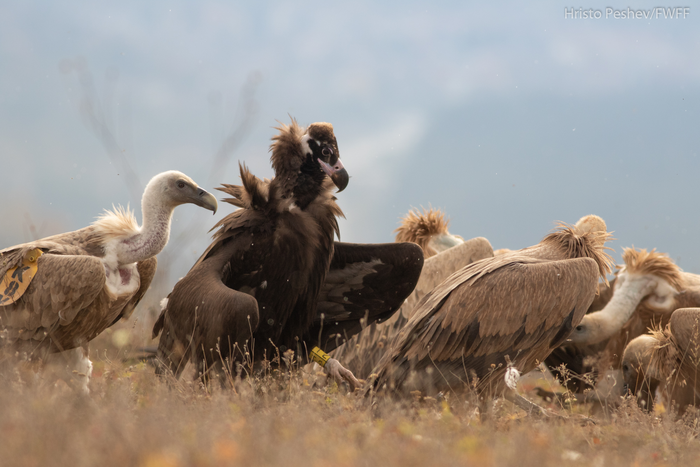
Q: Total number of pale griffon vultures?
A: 5